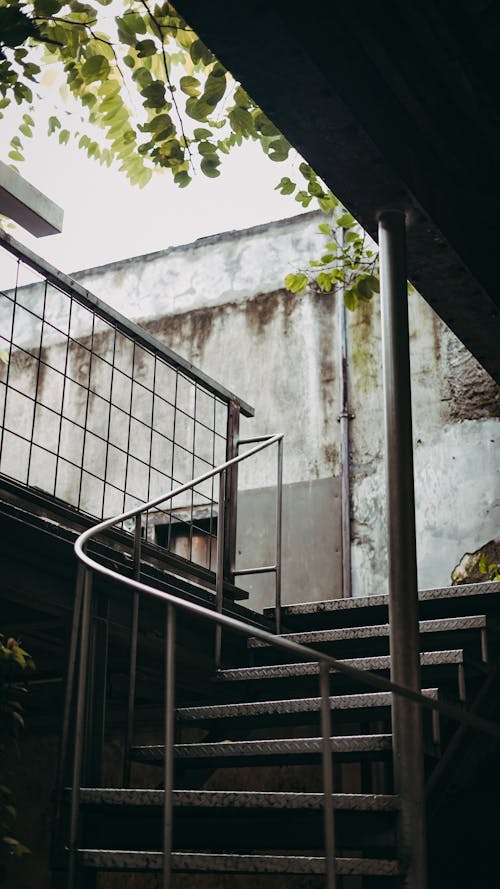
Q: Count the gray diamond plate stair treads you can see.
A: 7